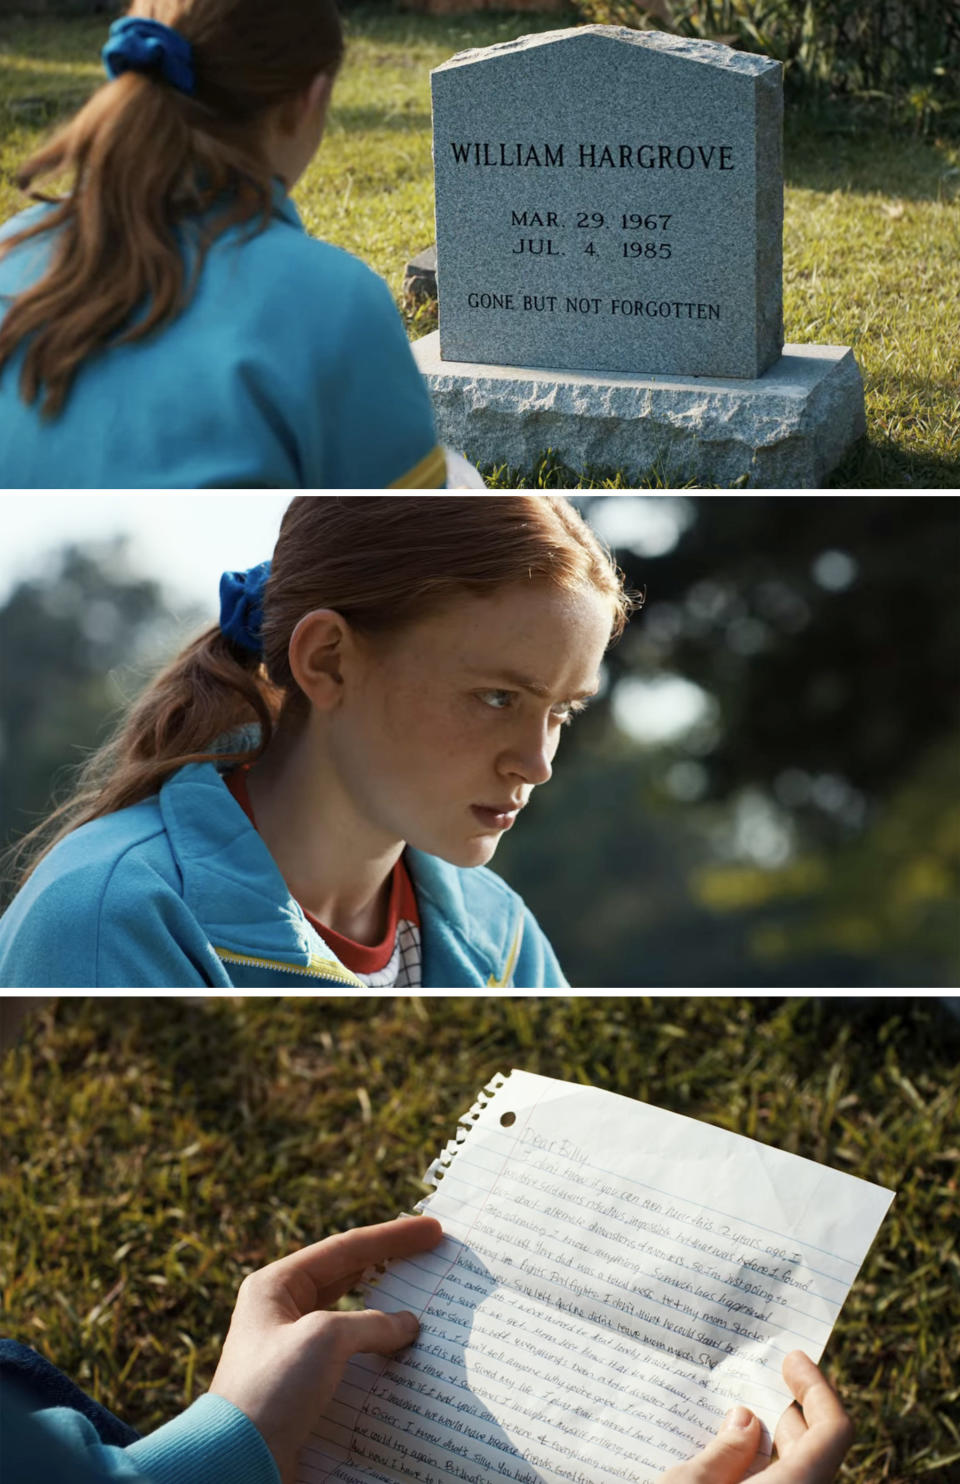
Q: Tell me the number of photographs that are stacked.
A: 3